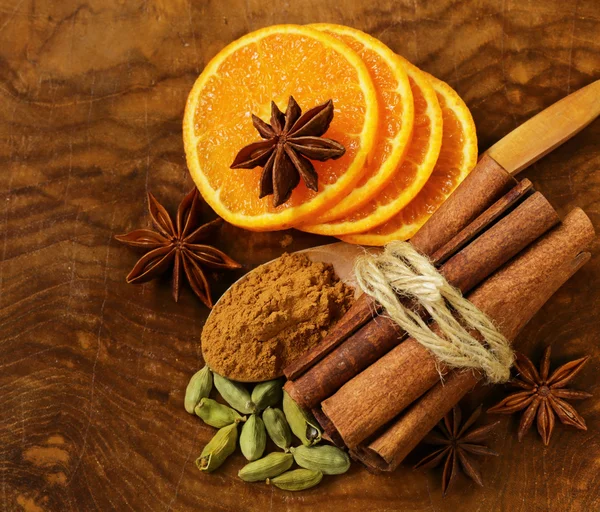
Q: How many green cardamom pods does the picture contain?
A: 11